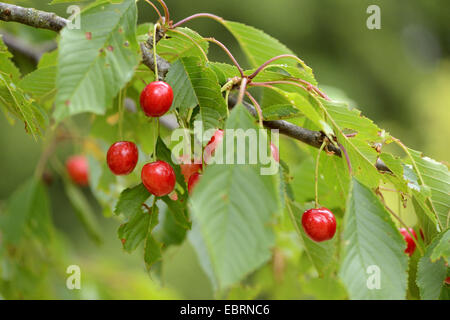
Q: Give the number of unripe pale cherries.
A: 0